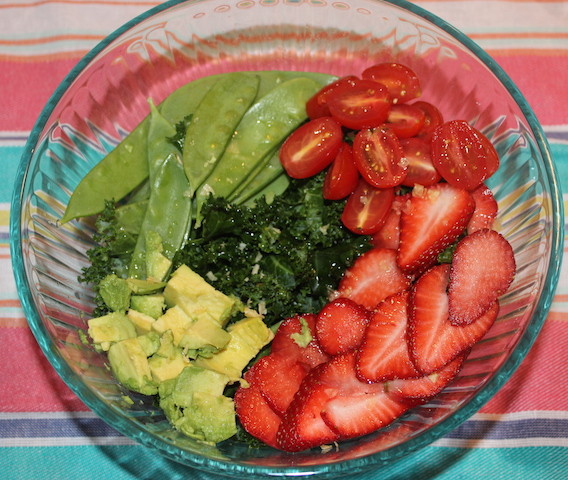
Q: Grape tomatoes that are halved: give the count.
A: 11